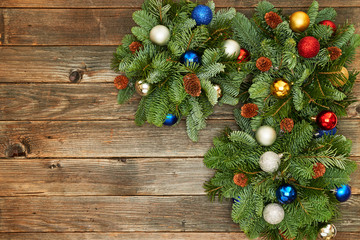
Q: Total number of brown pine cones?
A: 10